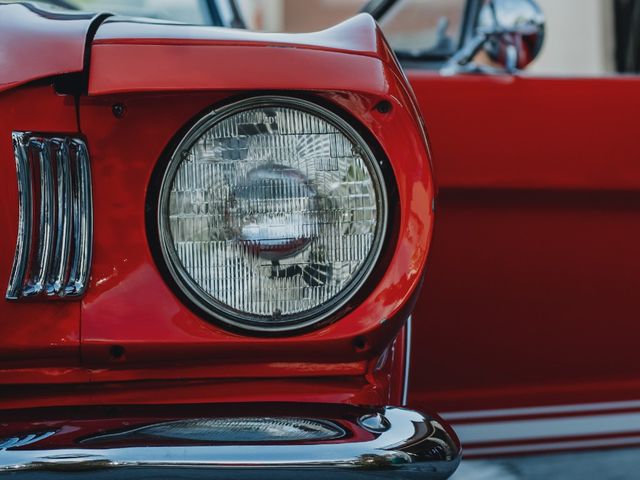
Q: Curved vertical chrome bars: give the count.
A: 4